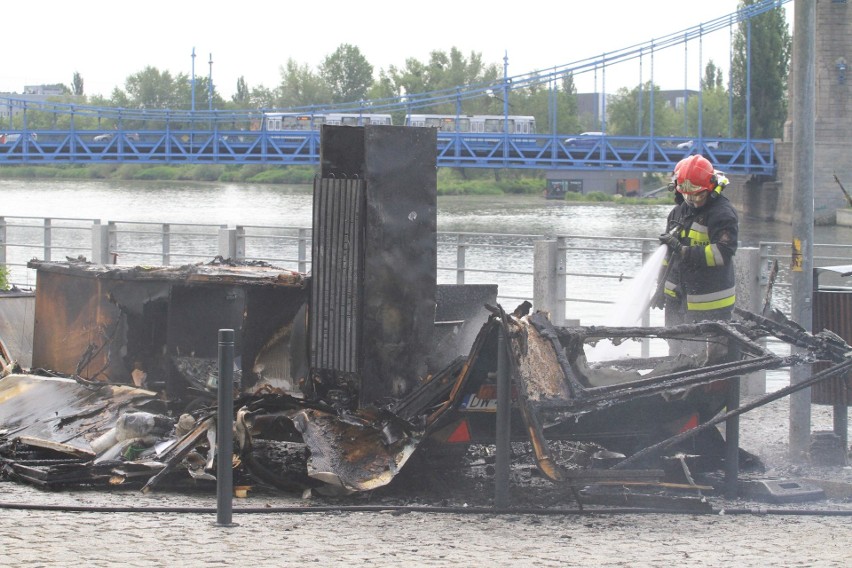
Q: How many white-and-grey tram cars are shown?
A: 2